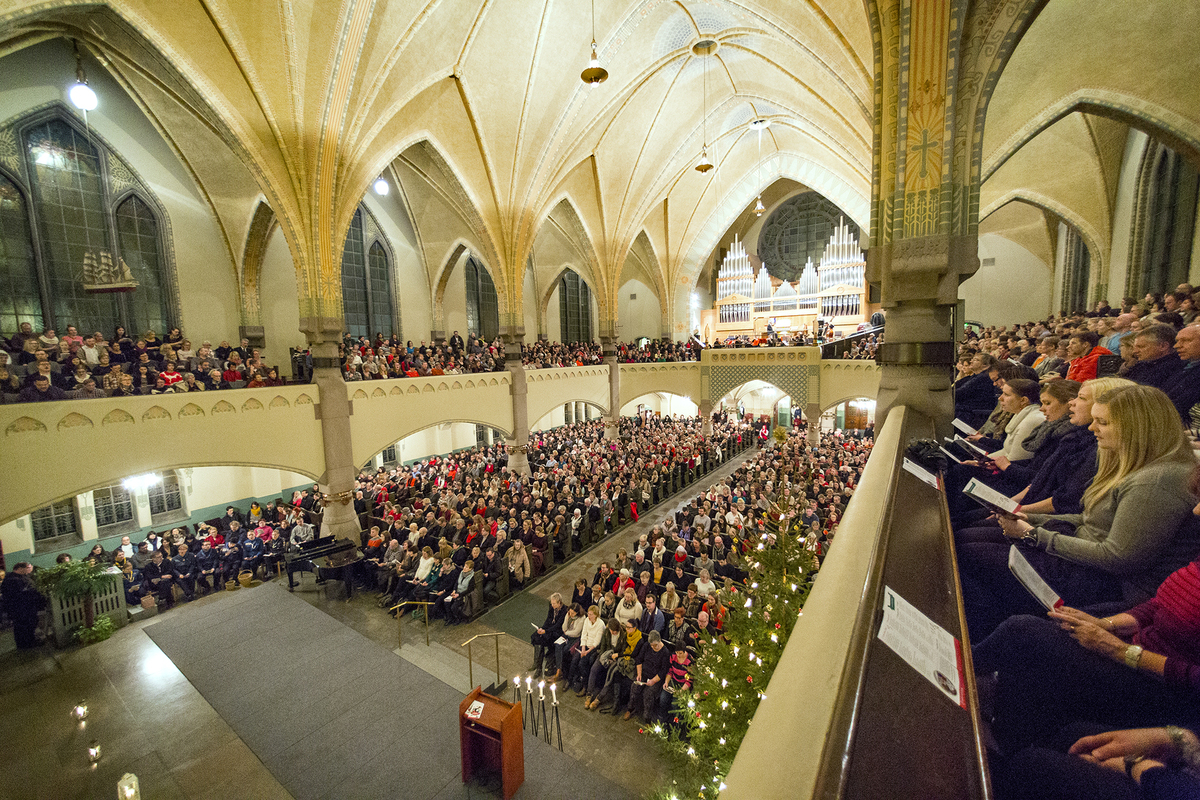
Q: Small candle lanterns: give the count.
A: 3